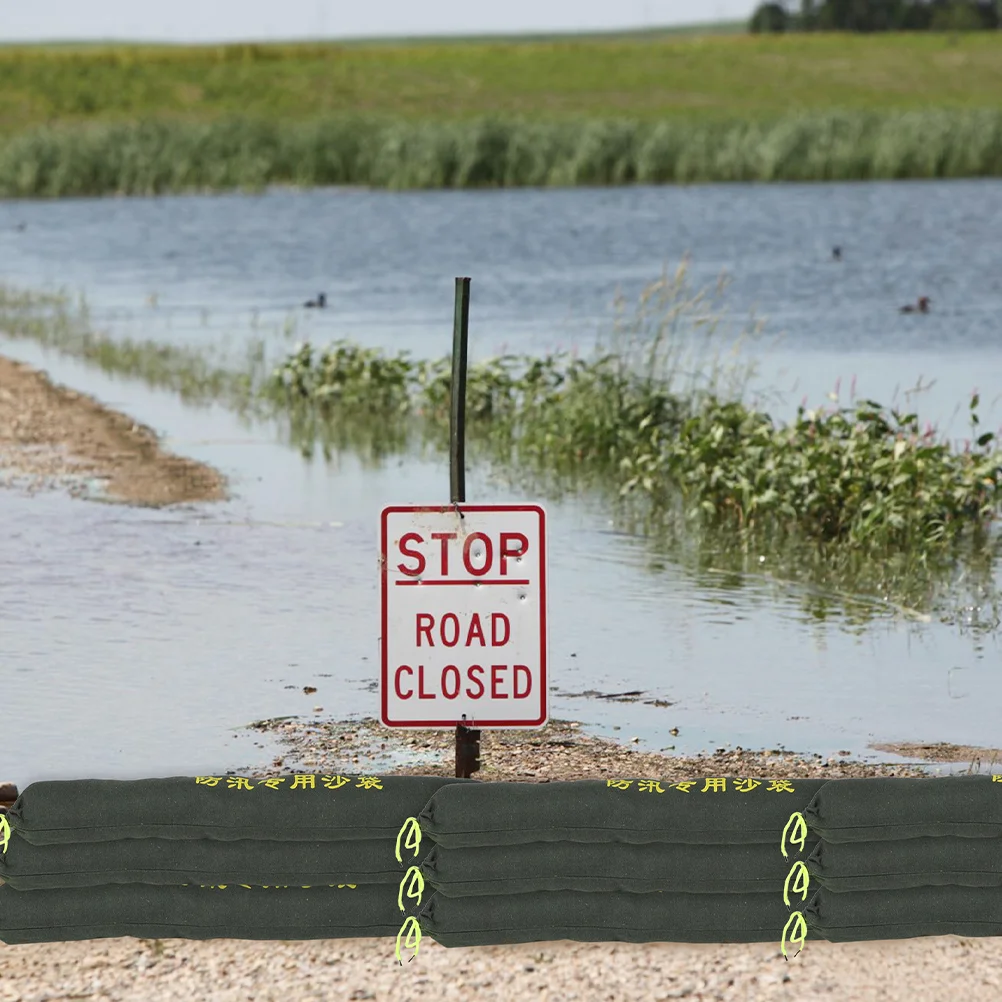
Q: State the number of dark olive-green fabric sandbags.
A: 9